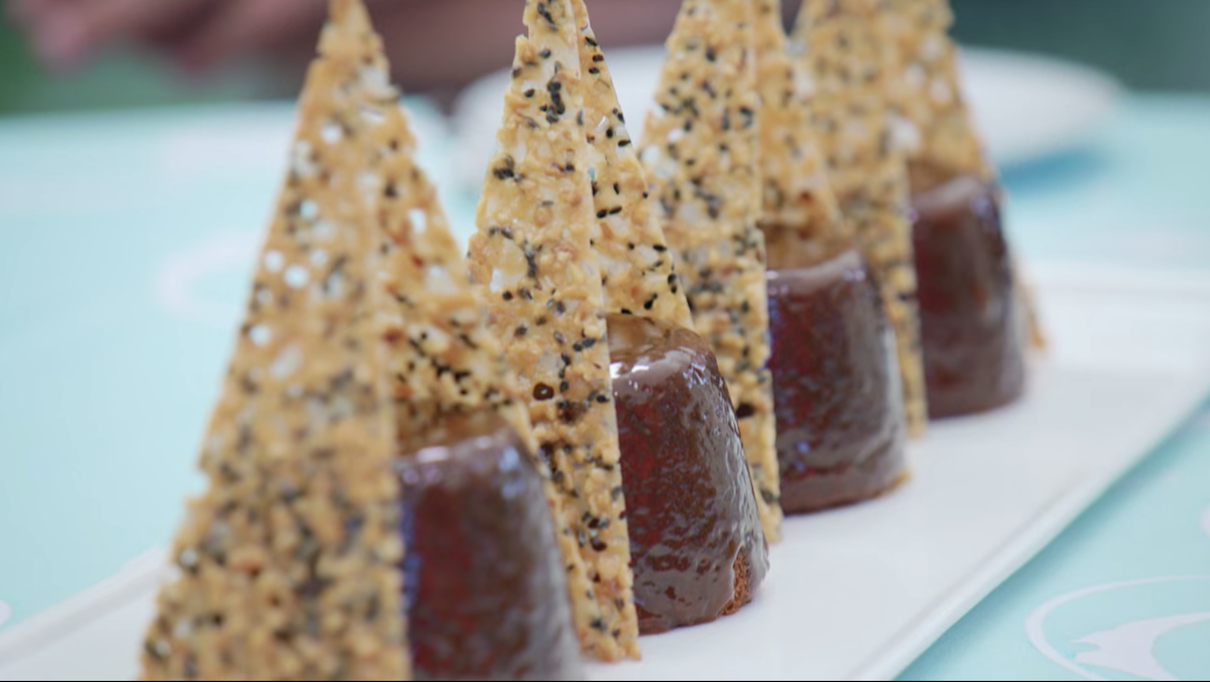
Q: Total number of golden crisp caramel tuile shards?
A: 8